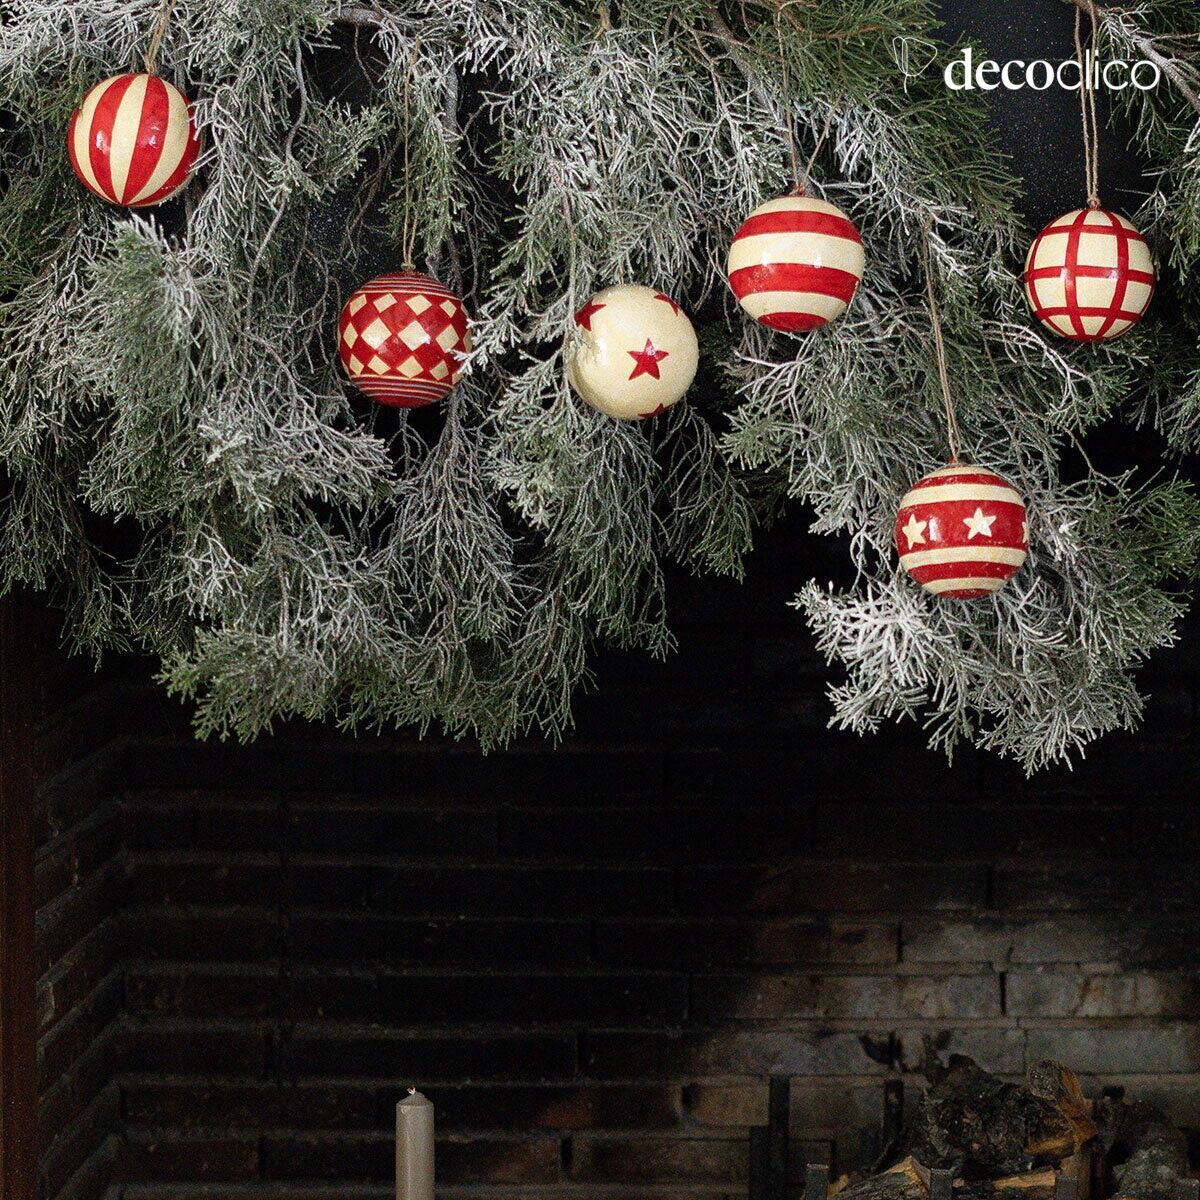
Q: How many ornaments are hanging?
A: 6